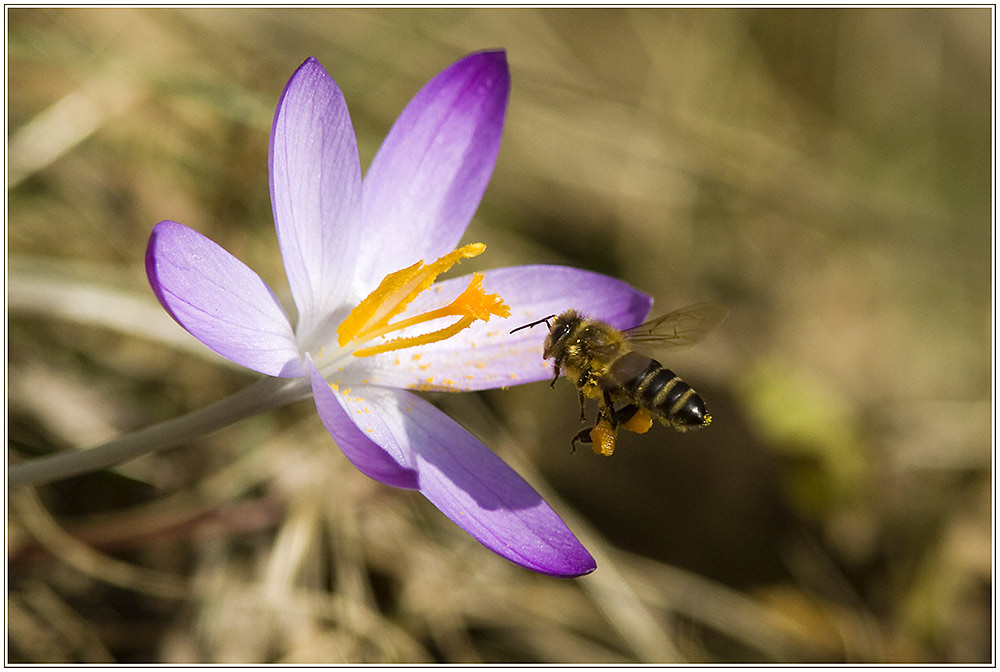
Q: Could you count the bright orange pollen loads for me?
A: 2